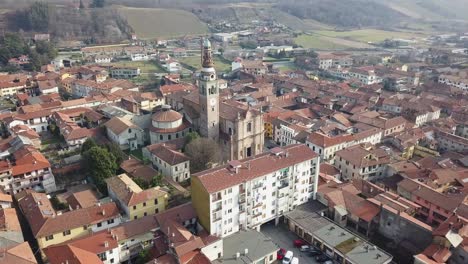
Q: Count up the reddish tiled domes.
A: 1